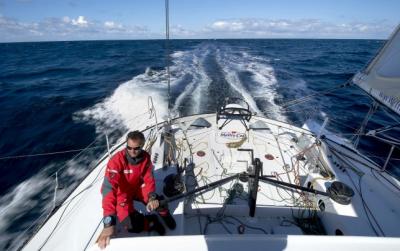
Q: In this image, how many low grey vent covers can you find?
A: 2